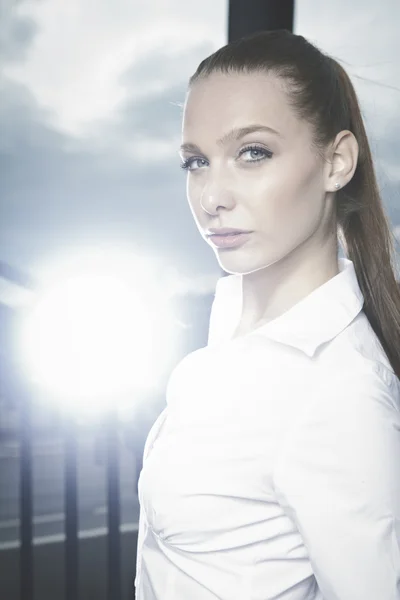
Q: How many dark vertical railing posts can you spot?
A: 3